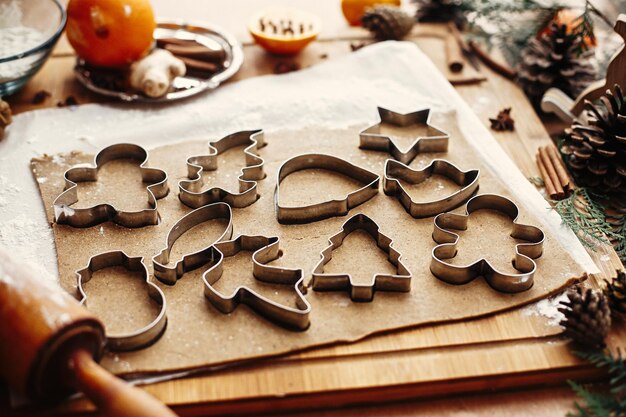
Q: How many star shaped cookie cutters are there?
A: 1